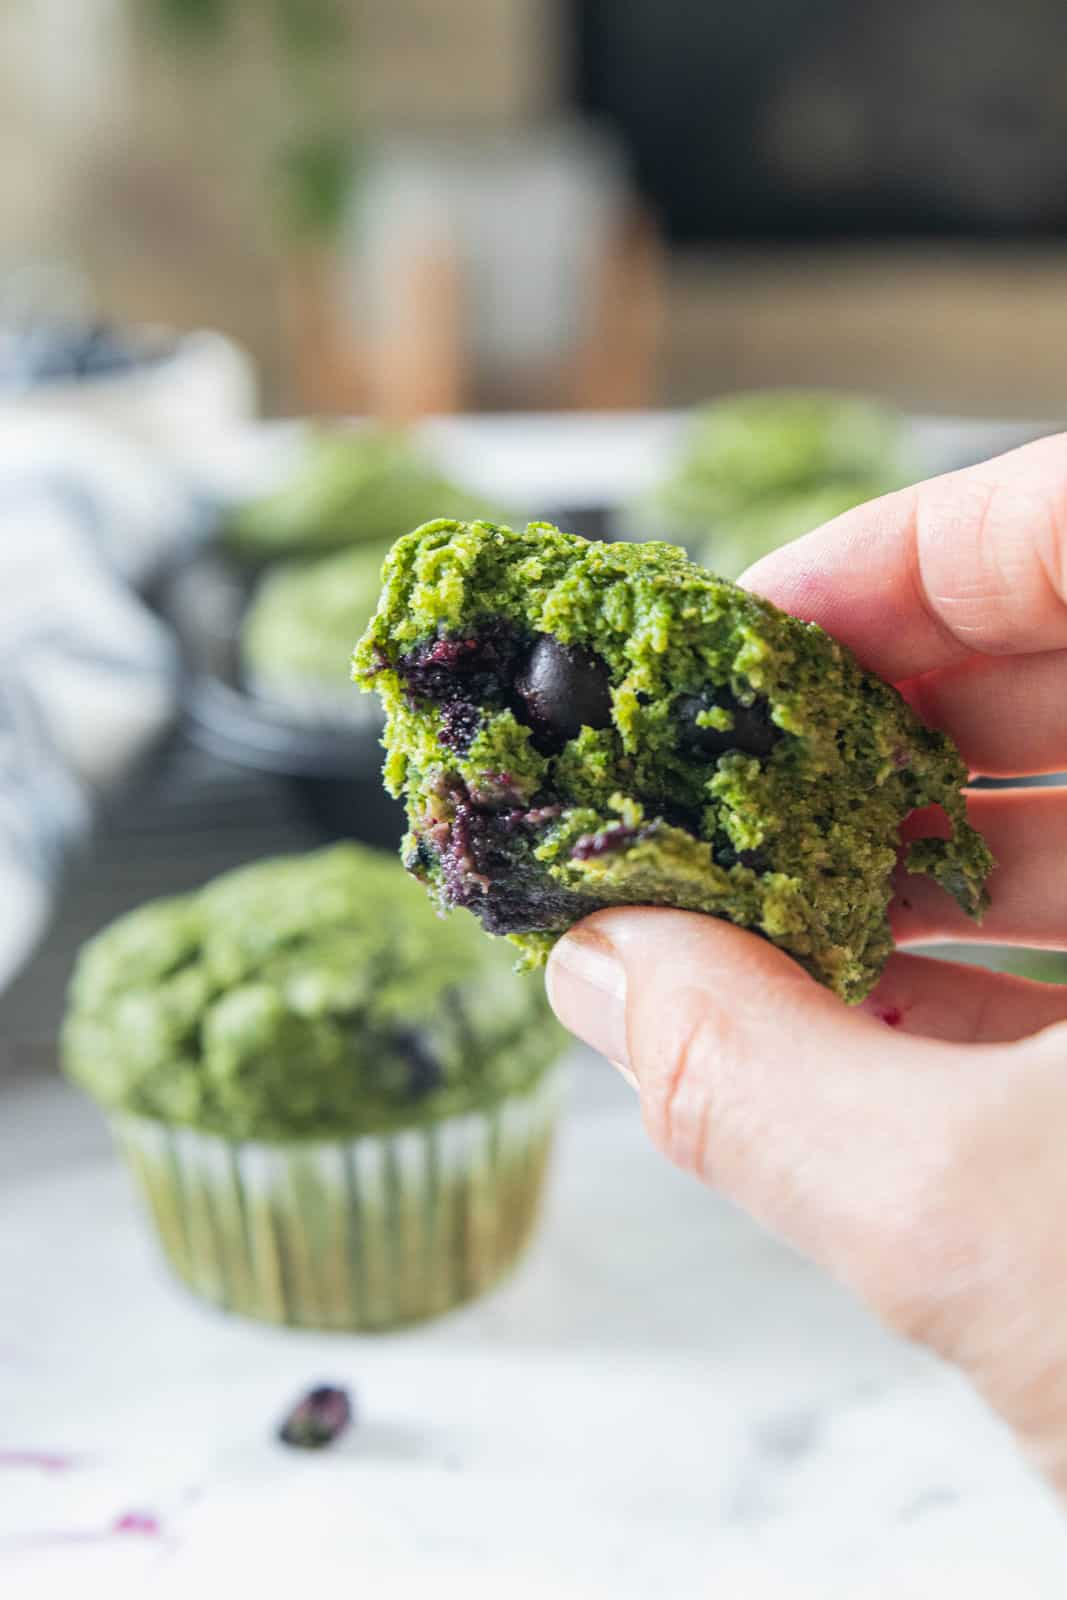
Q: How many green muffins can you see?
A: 6